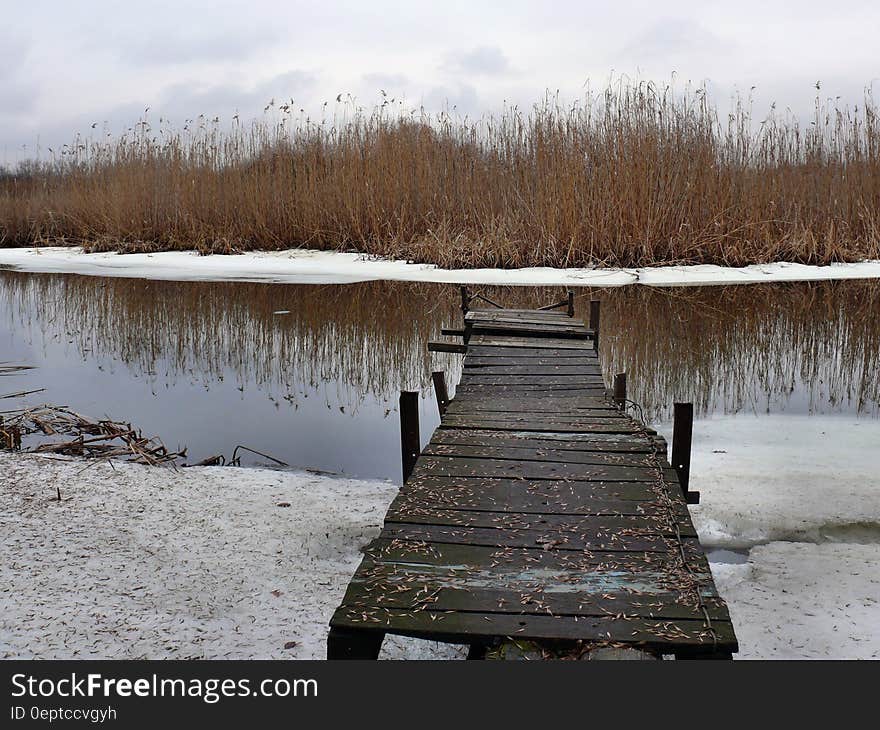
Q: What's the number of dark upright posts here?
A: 7